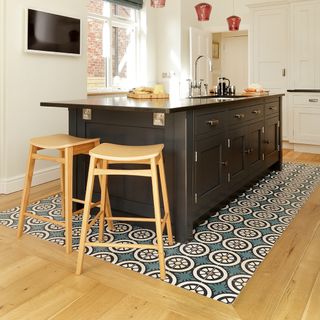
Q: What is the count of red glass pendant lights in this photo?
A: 3